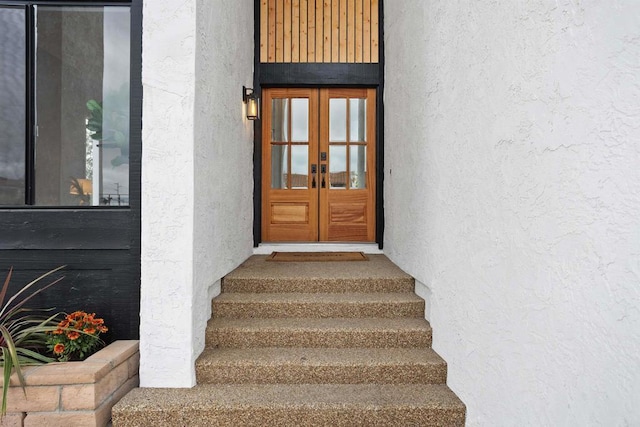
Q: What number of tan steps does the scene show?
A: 5